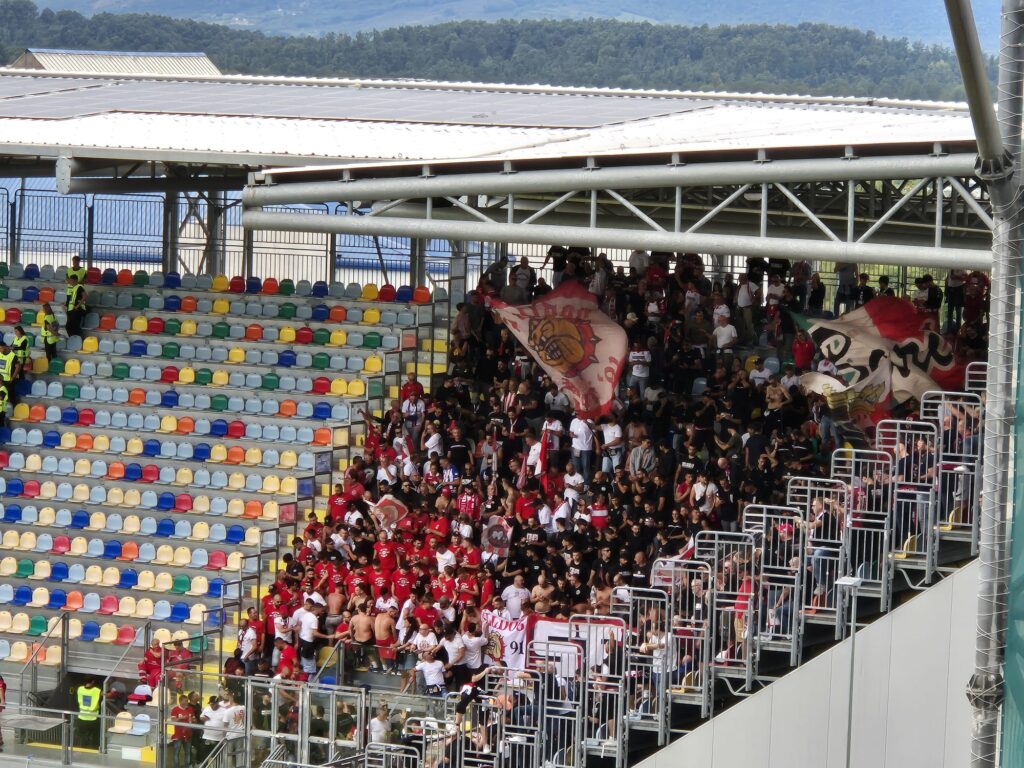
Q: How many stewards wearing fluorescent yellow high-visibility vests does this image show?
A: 7